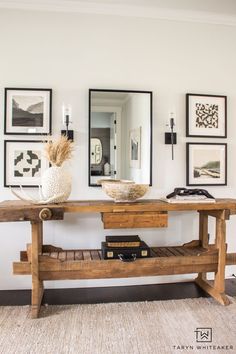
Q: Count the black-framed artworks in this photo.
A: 4